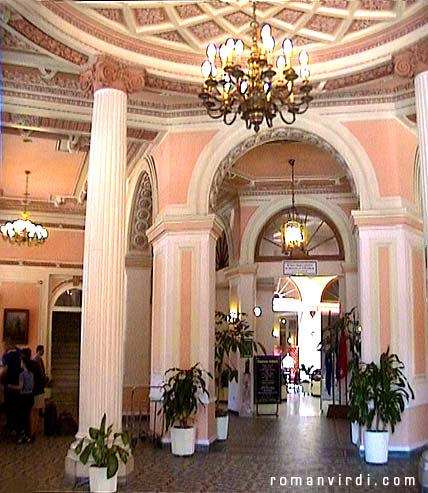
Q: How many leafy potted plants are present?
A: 5